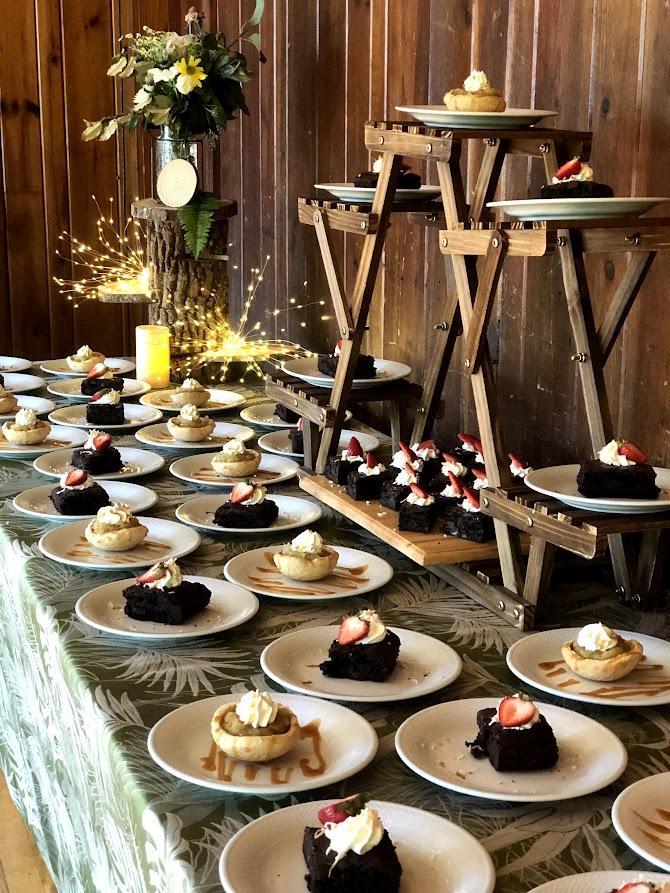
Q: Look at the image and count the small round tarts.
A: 11